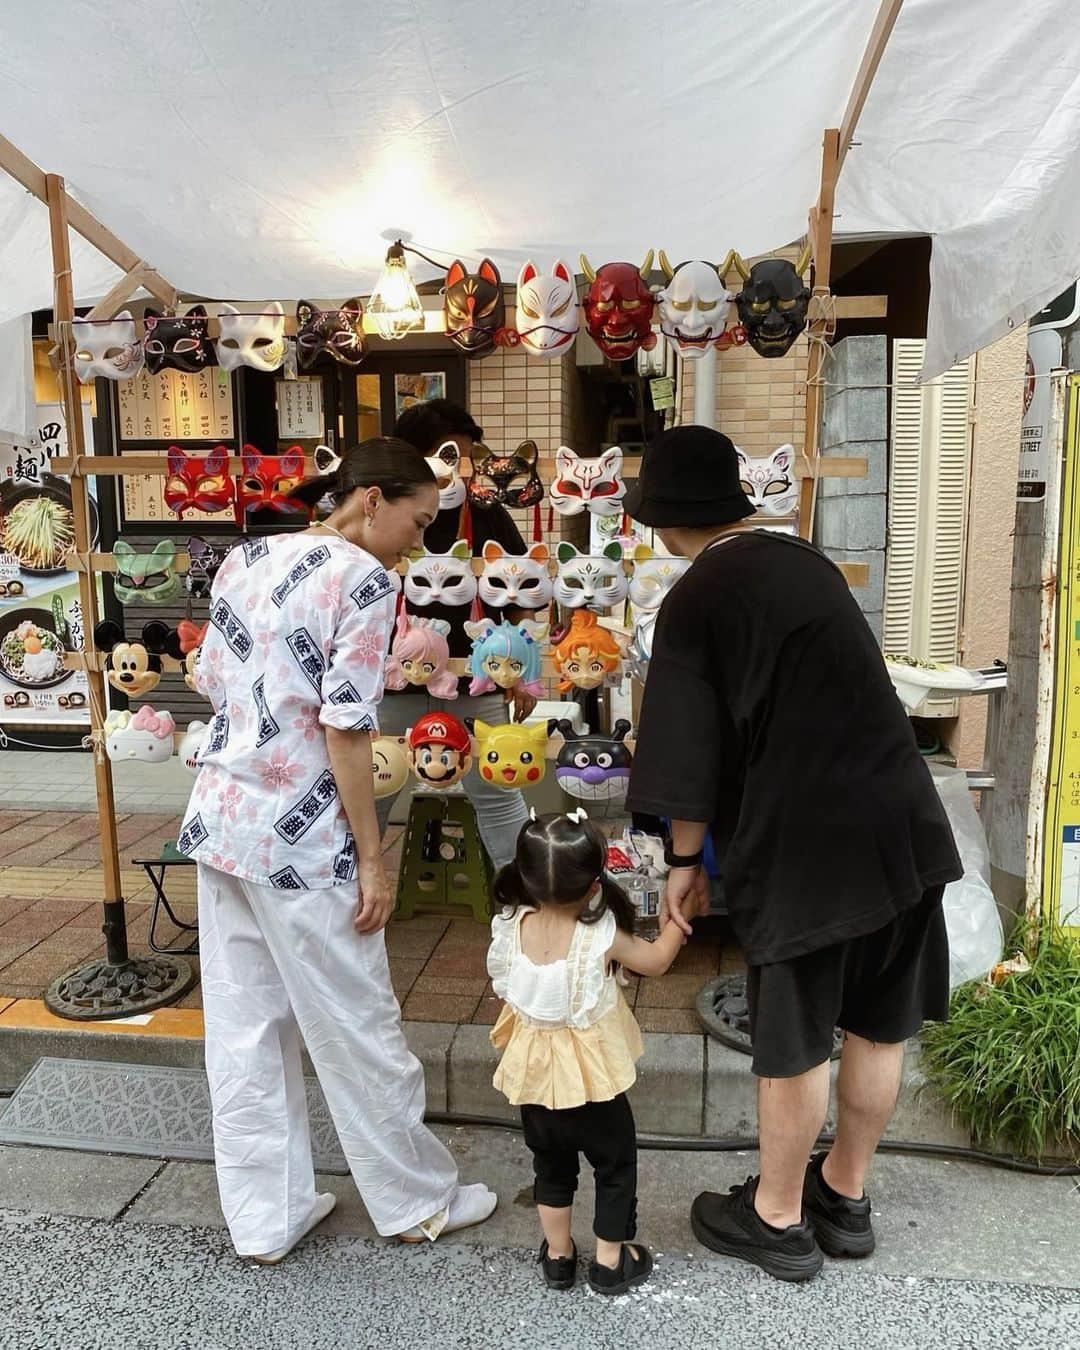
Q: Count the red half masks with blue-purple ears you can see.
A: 2